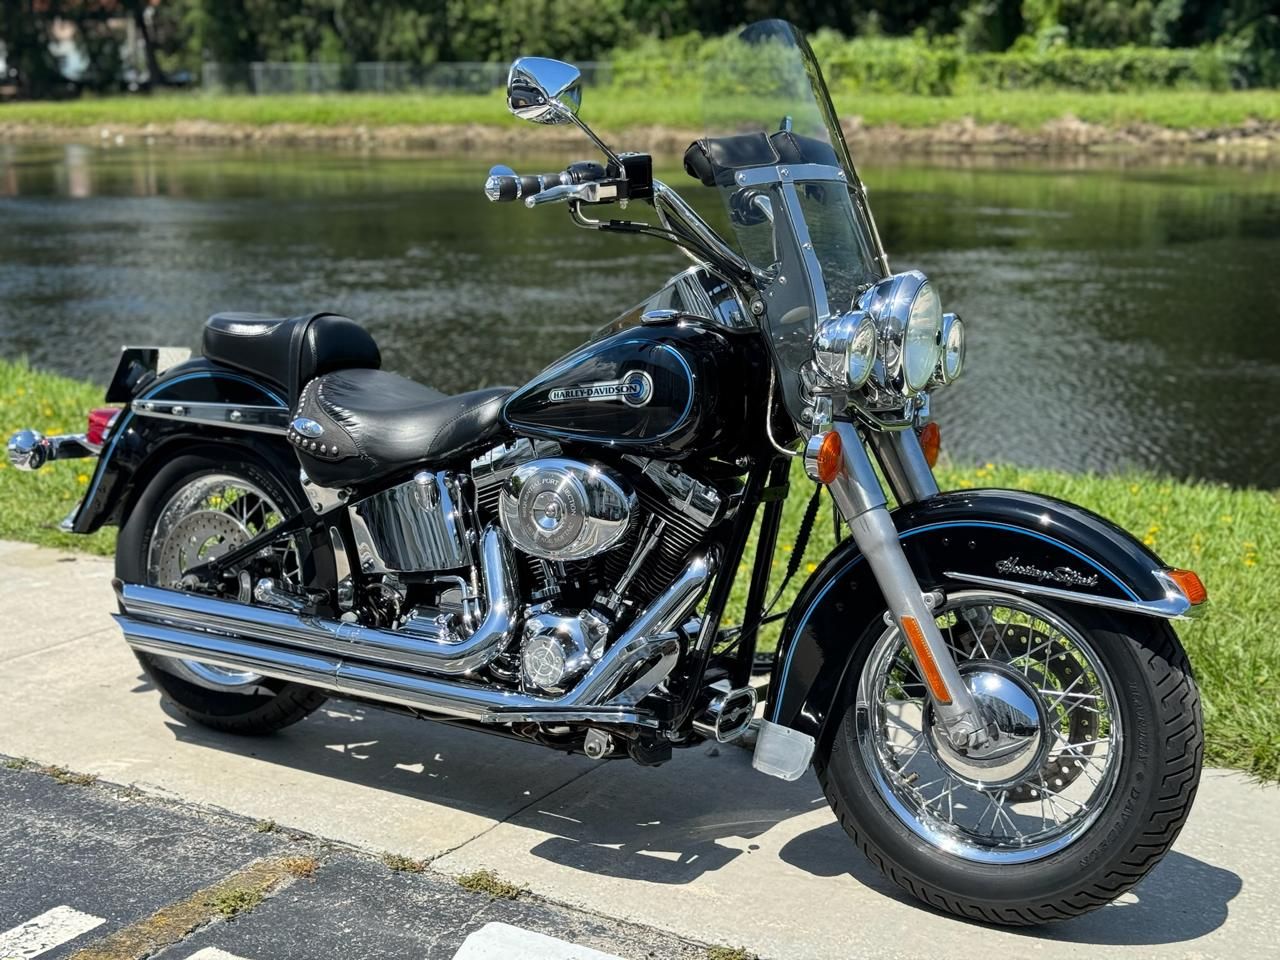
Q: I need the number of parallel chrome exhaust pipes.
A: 2